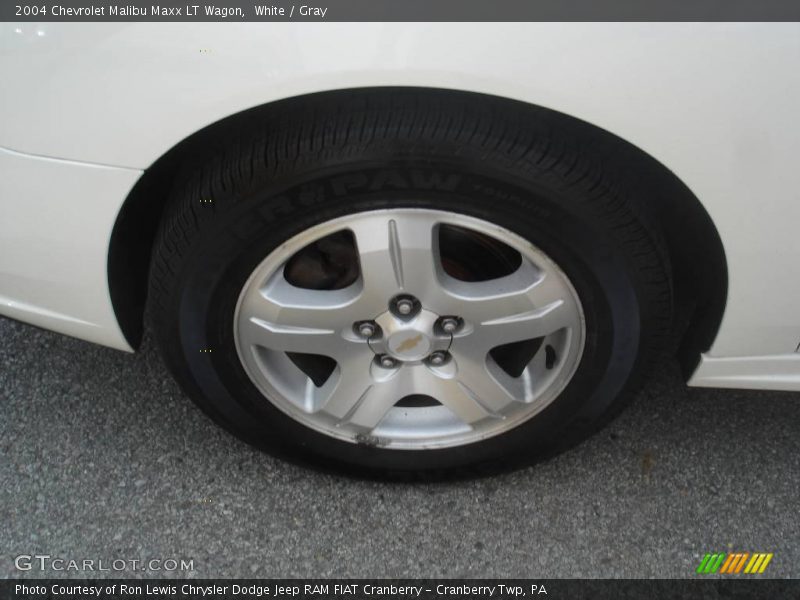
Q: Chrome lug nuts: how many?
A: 5